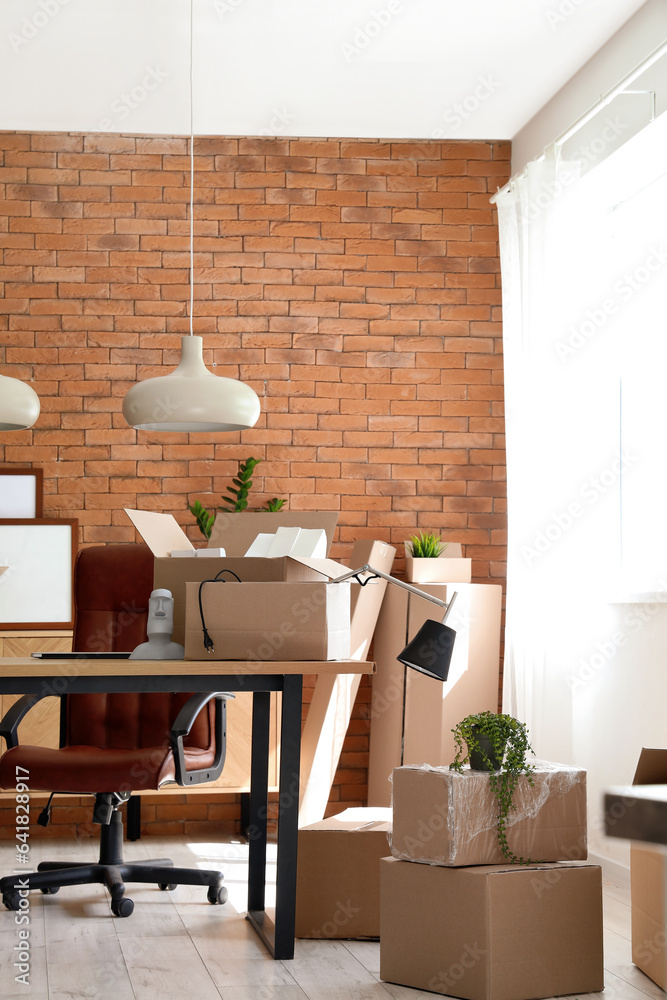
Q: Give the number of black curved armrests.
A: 2